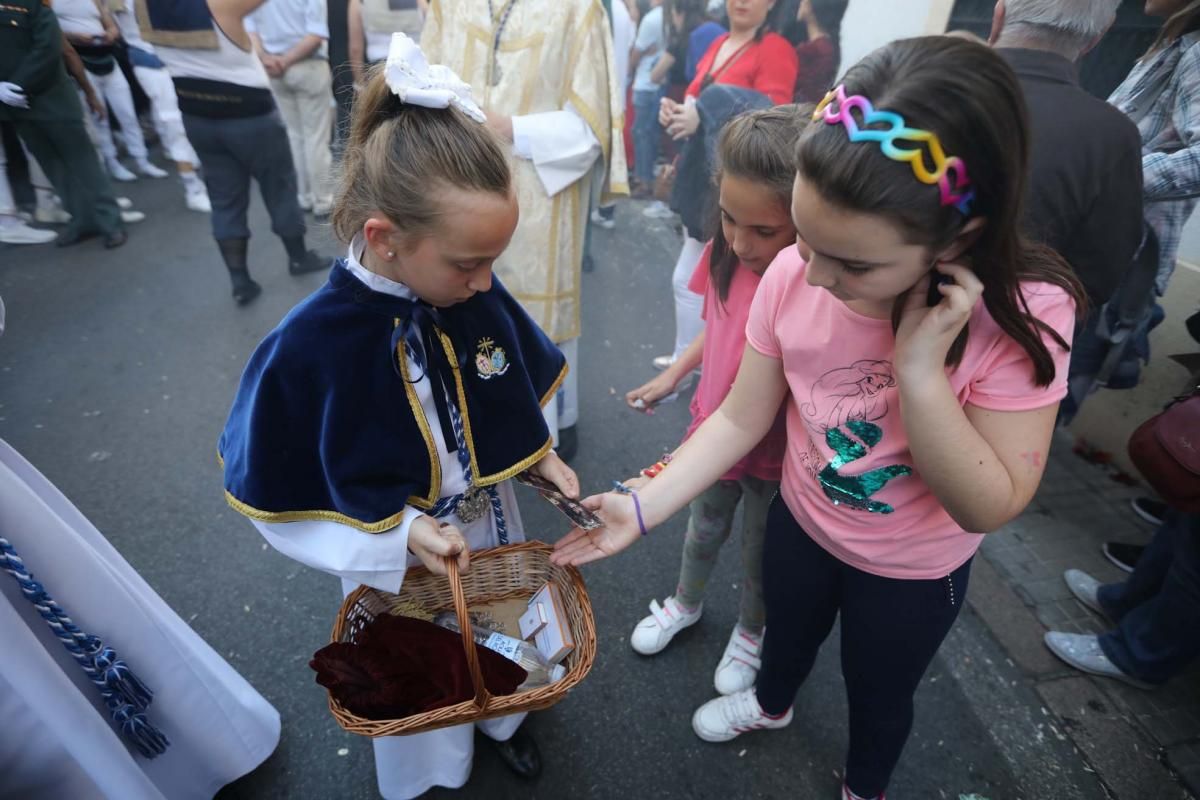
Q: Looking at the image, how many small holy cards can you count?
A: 2